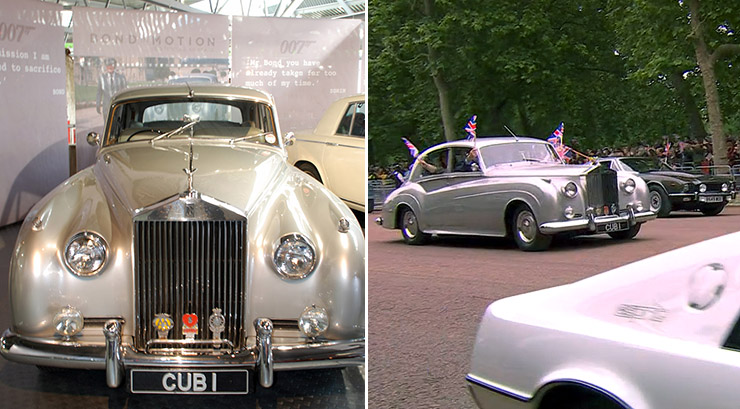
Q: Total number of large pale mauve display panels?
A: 3